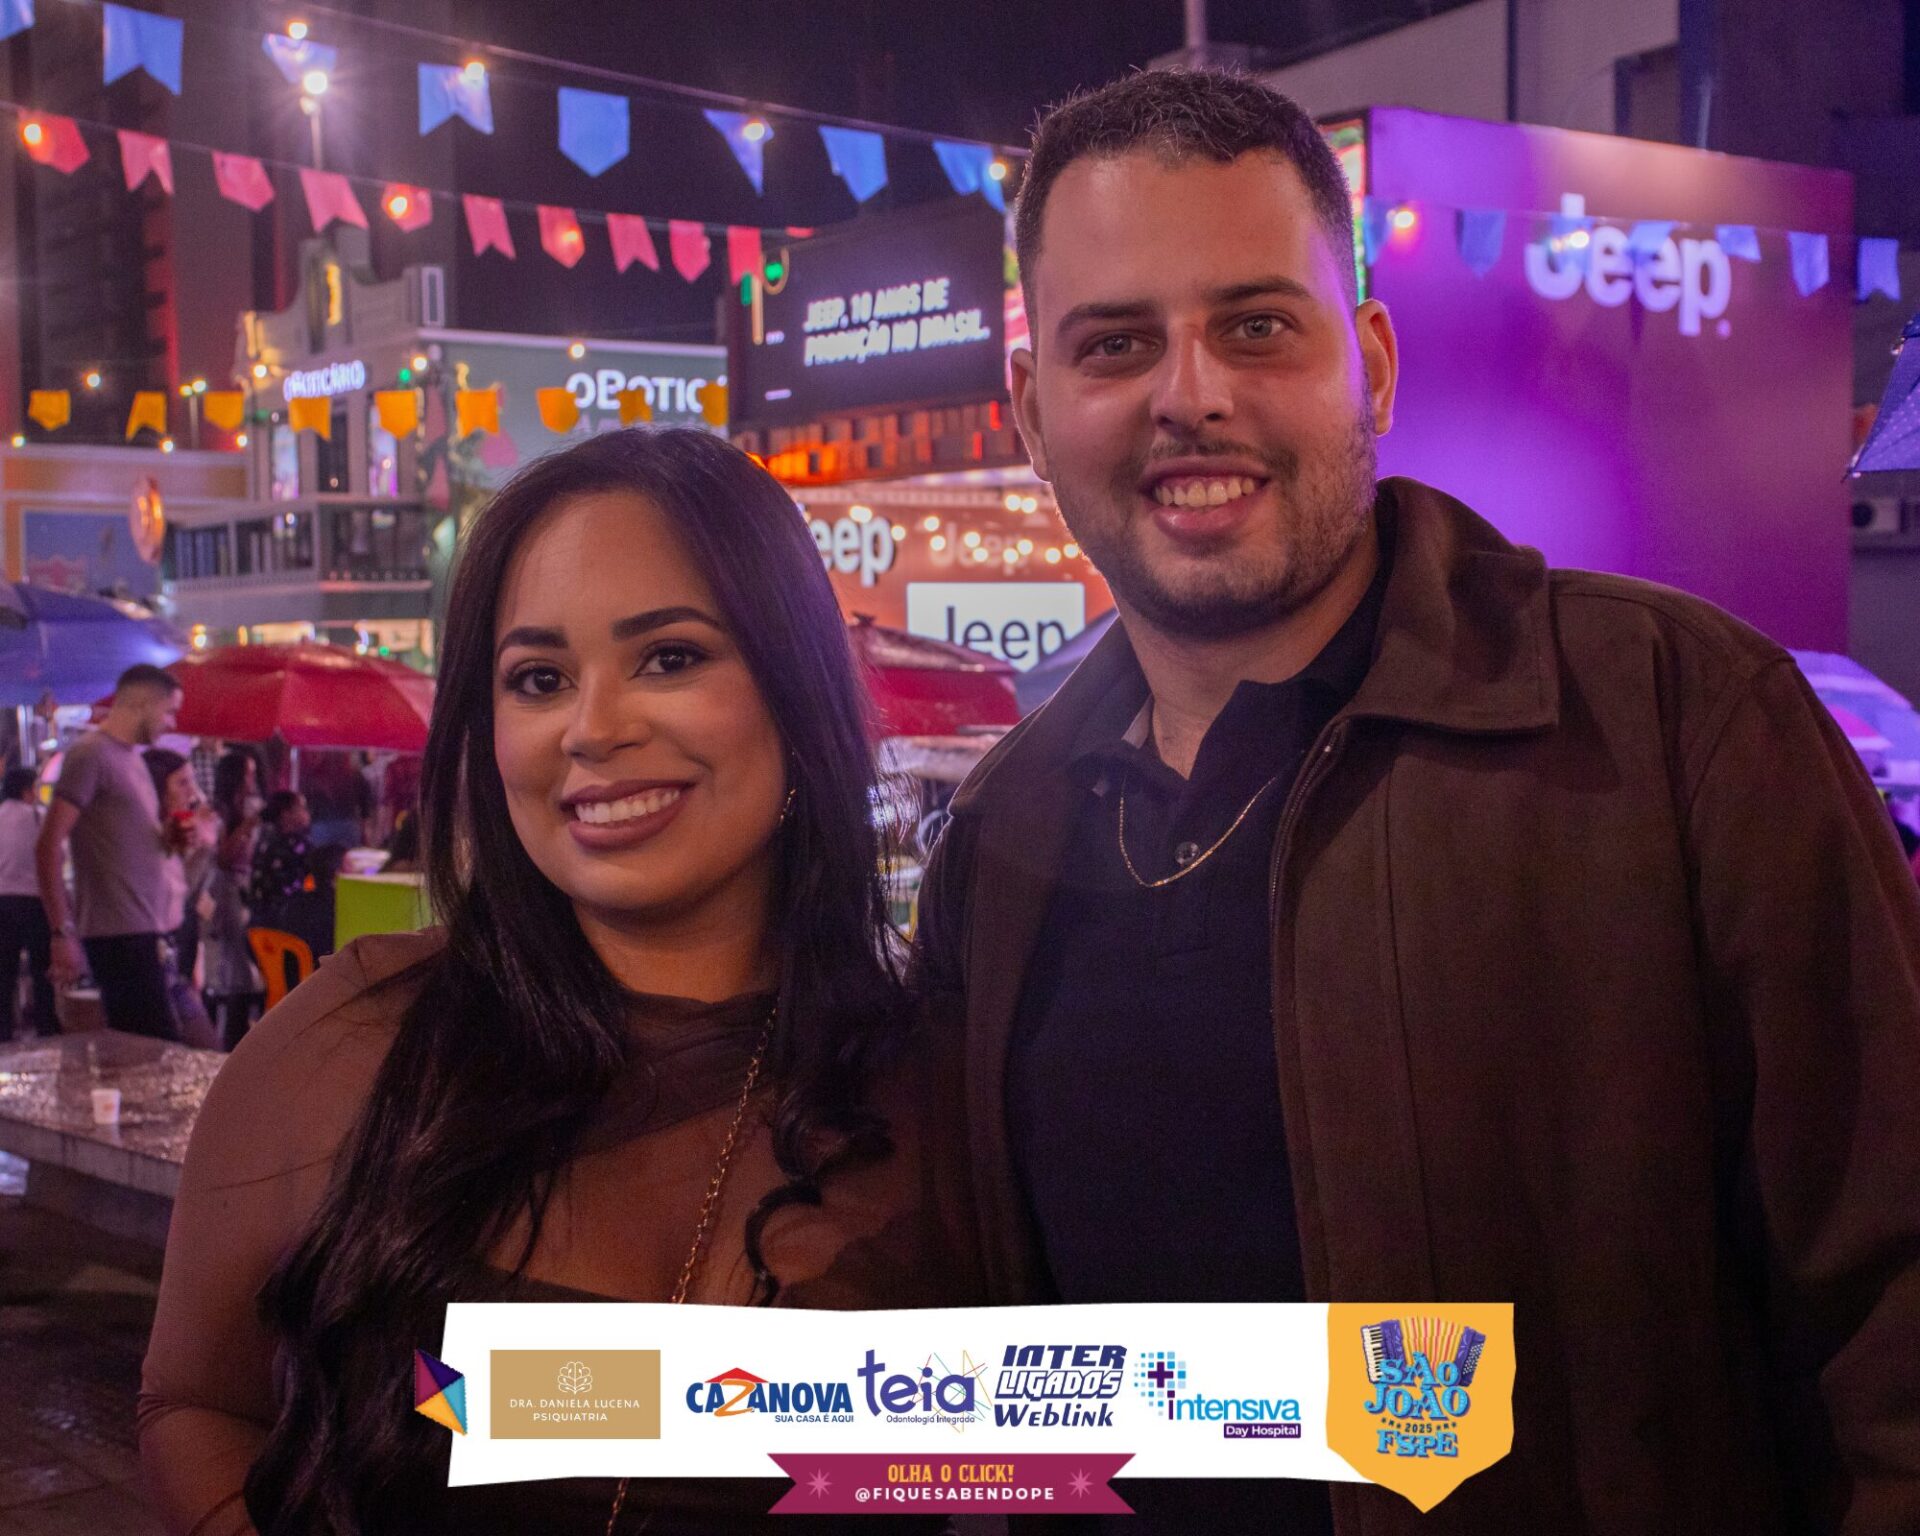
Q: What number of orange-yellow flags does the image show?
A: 9